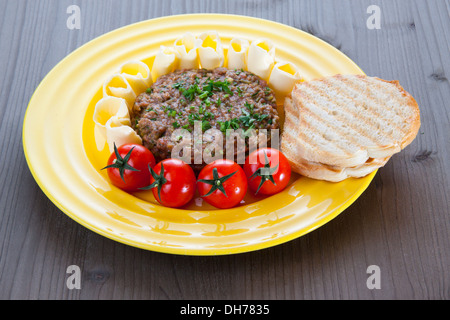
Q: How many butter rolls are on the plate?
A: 10